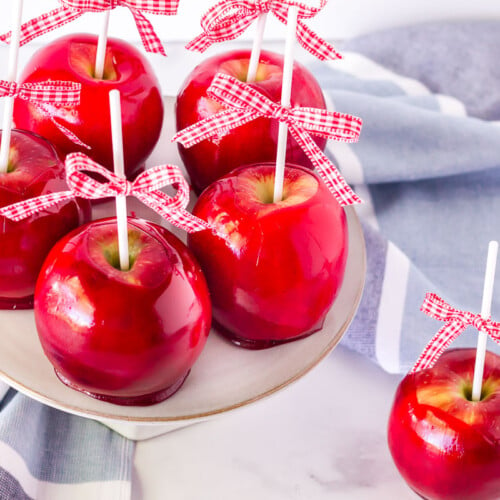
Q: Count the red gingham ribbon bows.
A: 6